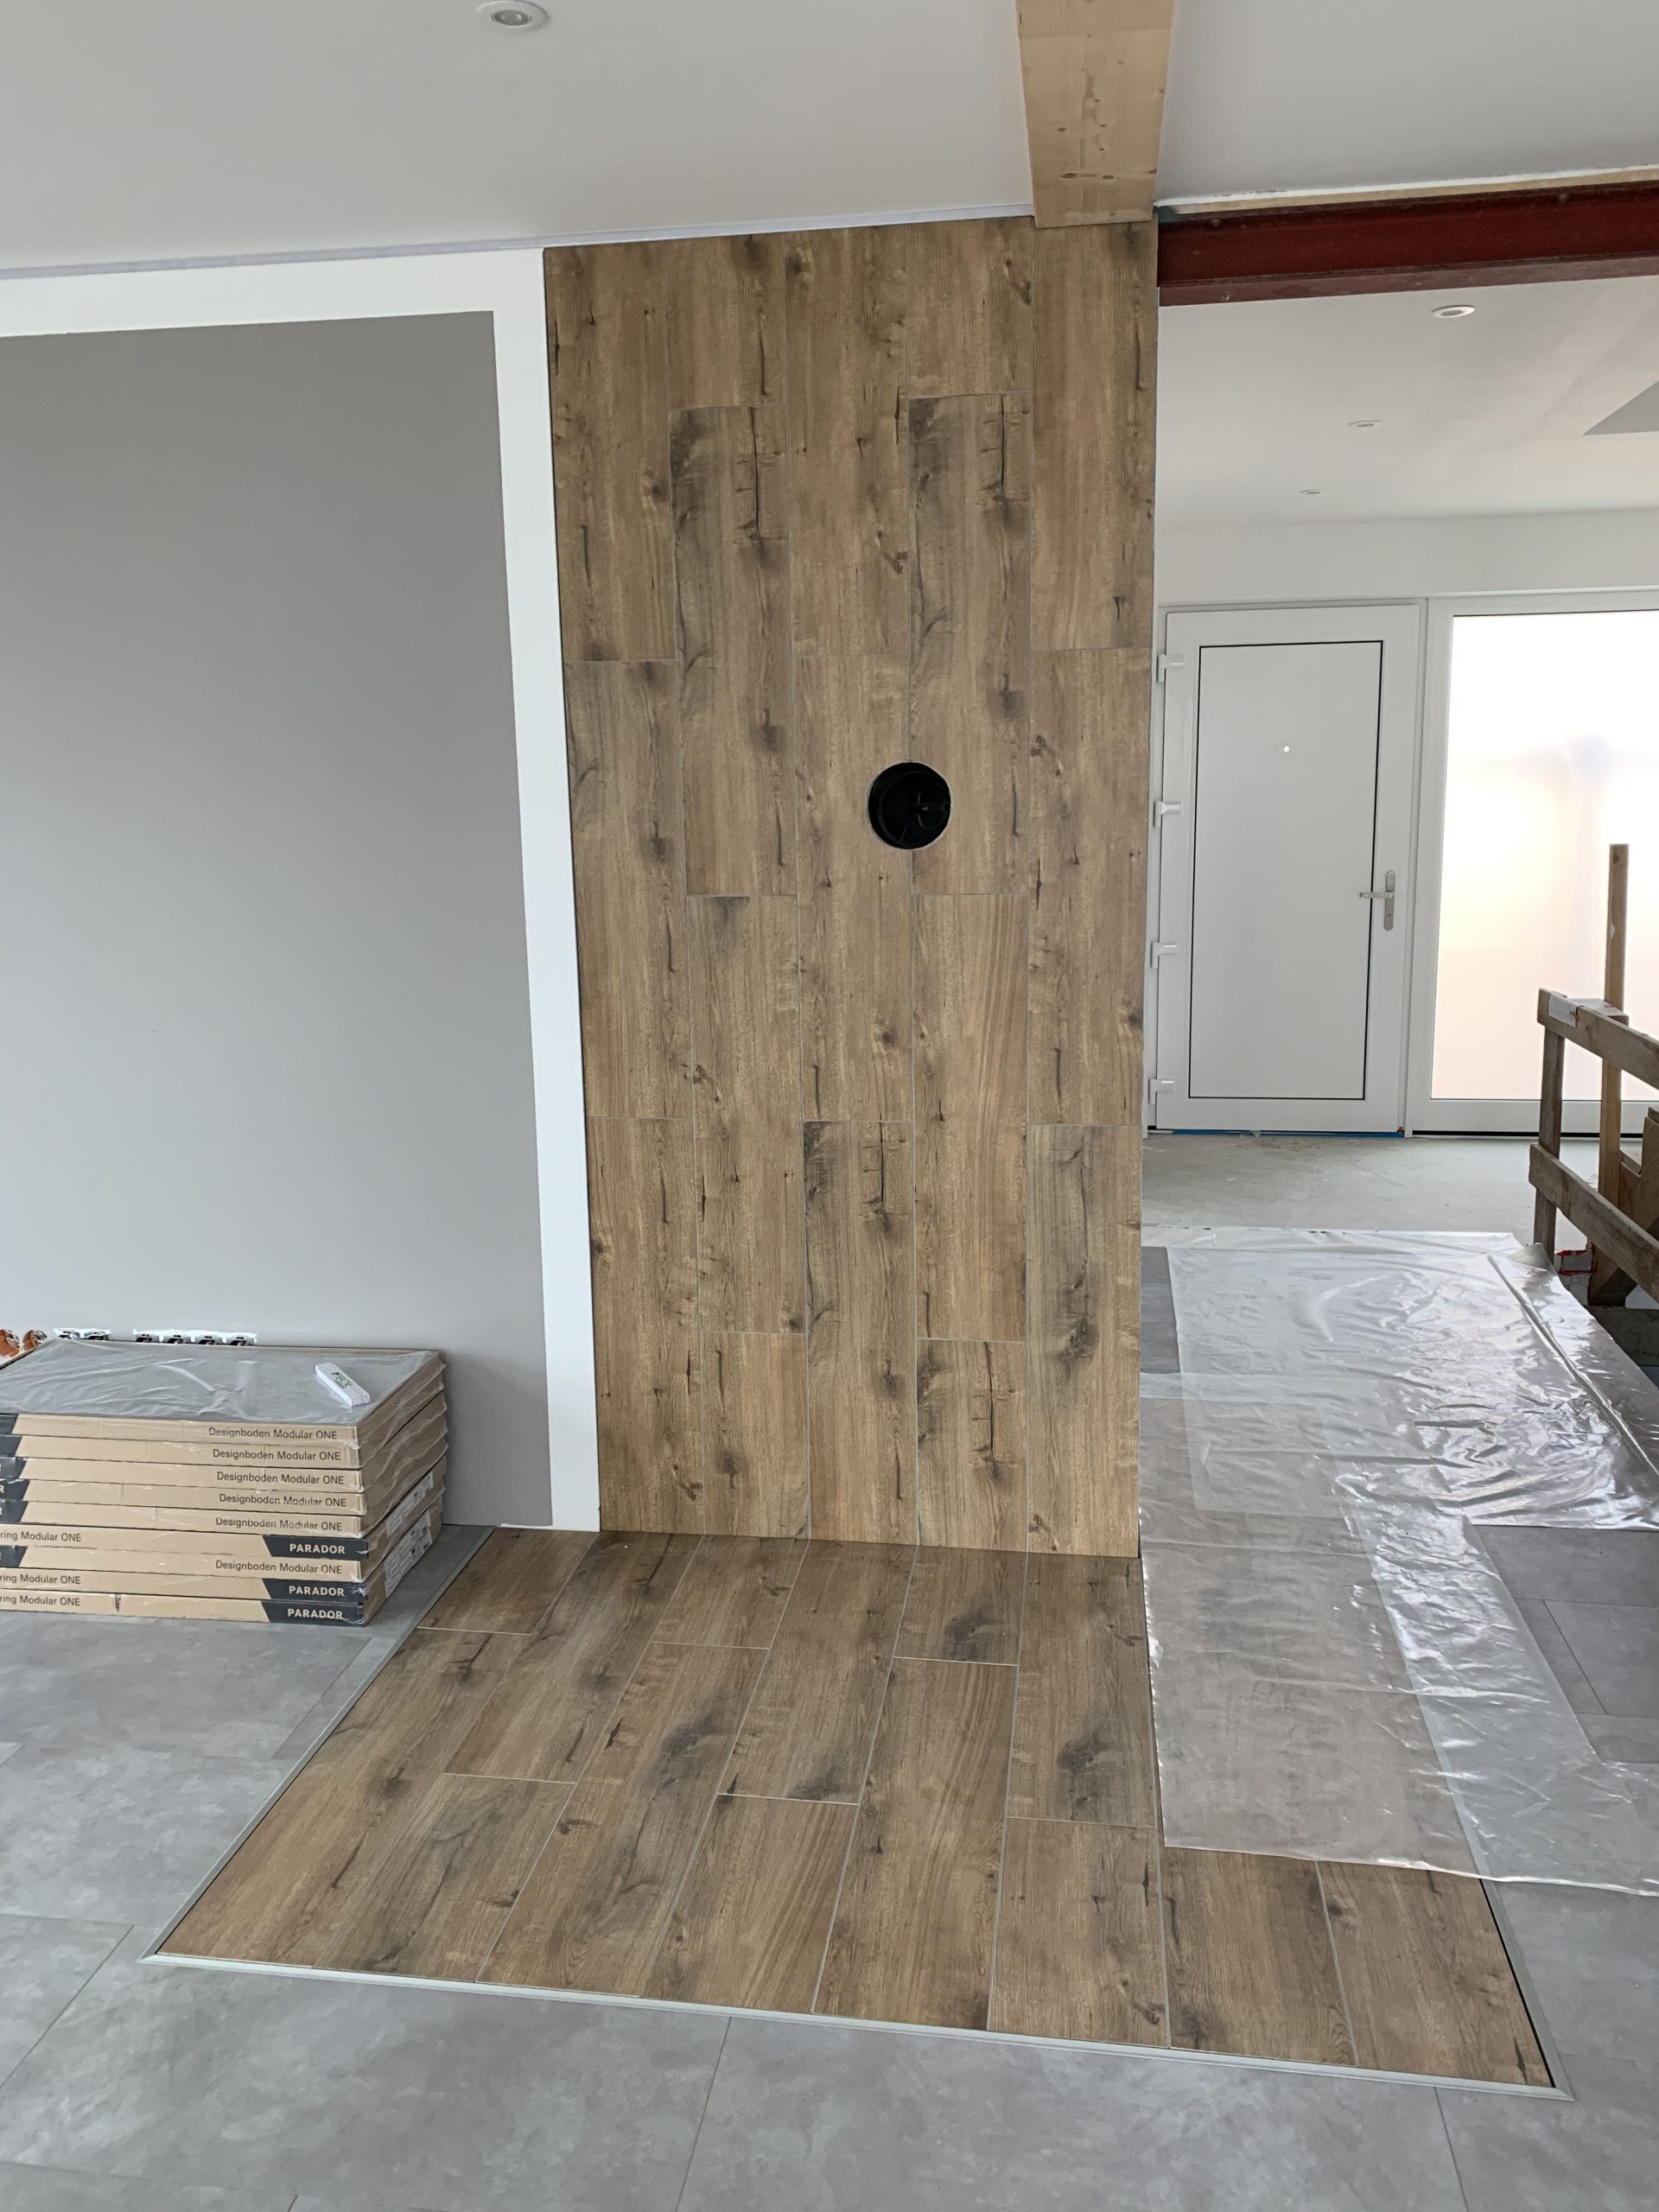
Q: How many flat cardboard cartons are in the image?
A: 9